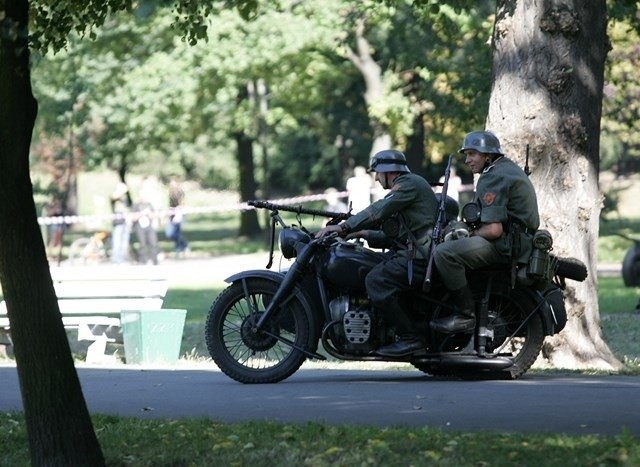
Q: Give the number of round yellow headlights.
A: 0